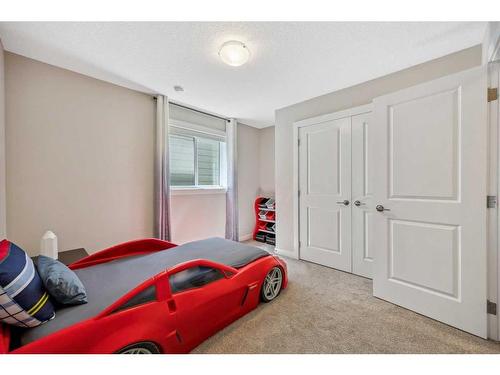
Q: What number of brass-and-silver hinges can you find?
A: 3